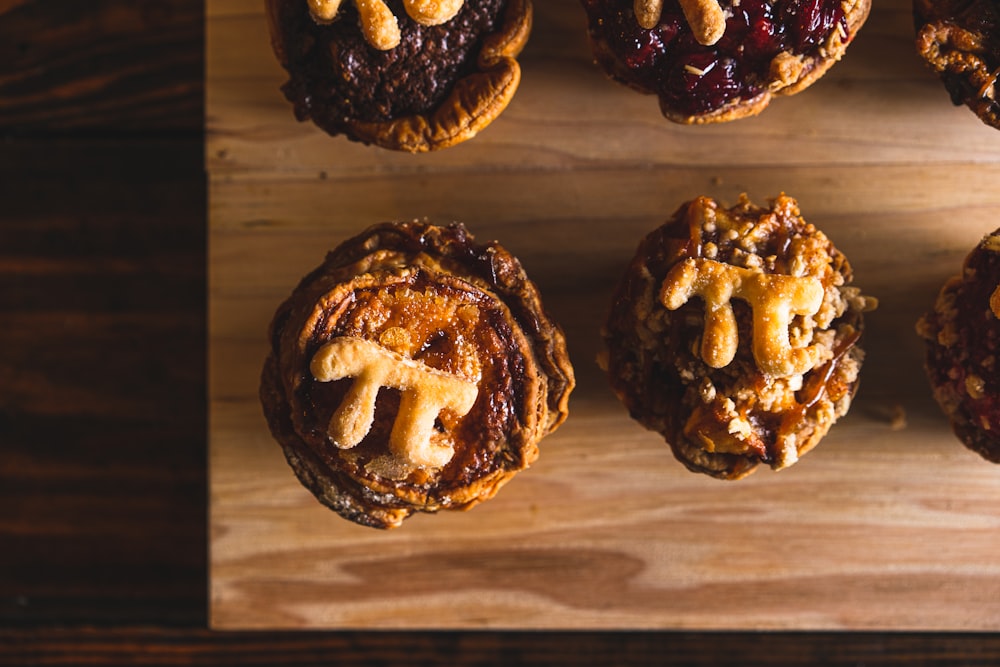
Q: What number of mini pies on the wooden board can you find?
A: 6